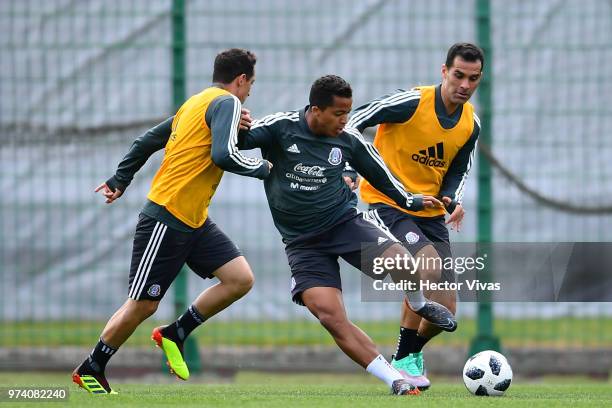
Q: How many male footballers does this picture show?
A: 3